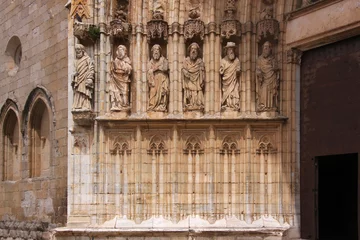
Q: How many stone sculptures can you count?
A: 6